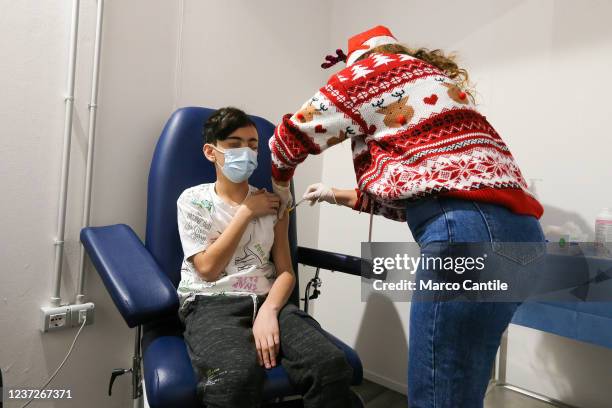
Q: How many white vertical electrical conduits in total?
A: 2